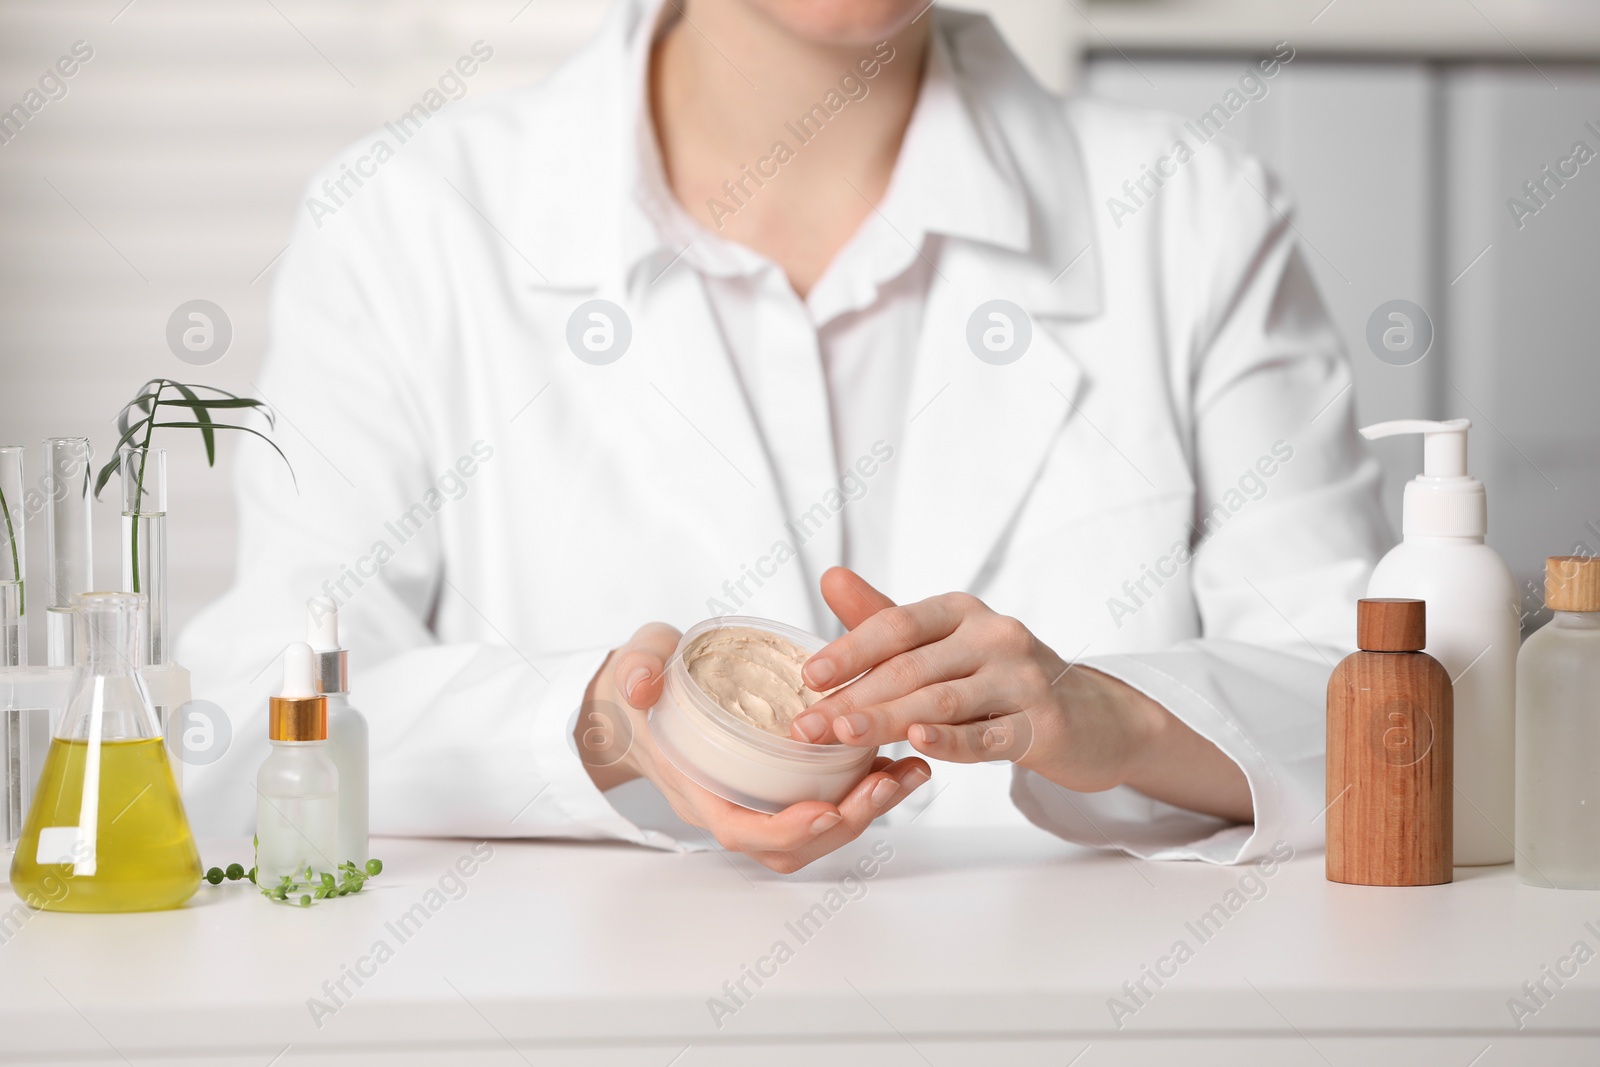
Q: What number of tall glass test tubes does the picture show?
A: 3